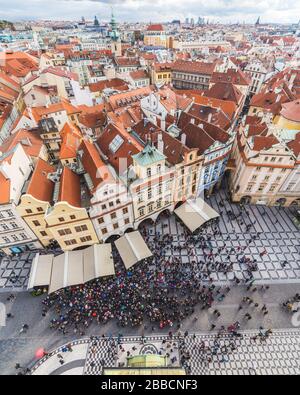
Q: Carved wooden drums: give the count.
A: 0